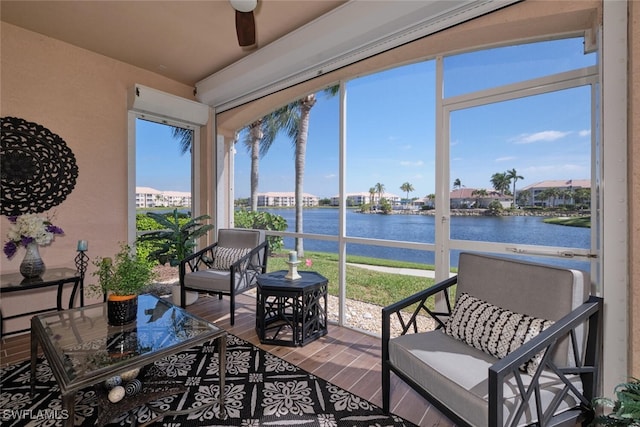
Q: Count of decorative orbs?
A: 4